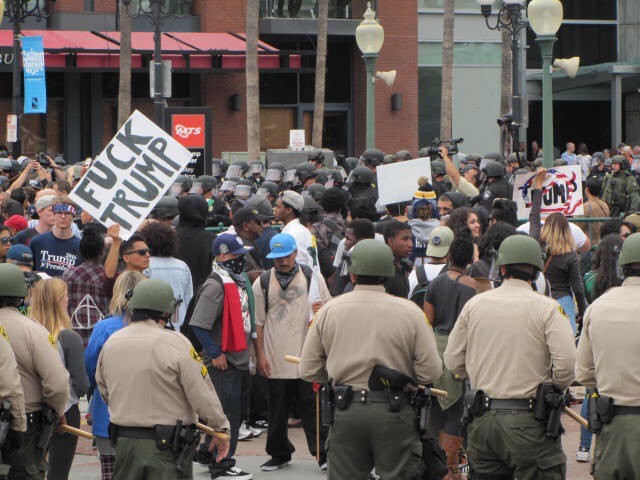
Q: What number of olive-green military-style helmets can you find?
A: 5